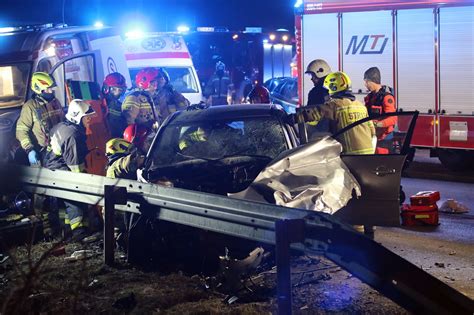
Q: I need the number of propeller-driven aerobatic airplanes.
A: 0